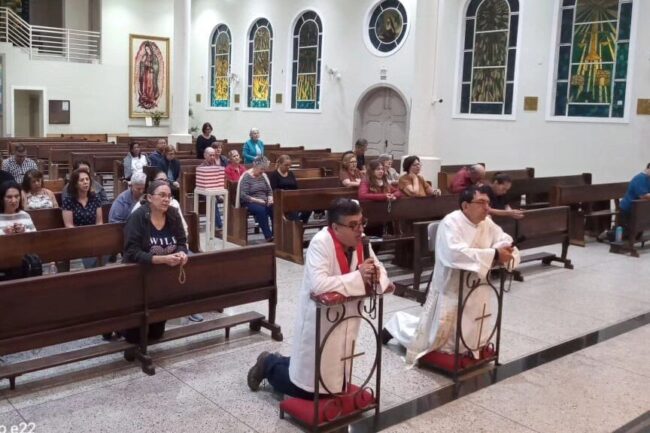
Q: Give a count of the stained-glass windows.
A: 6